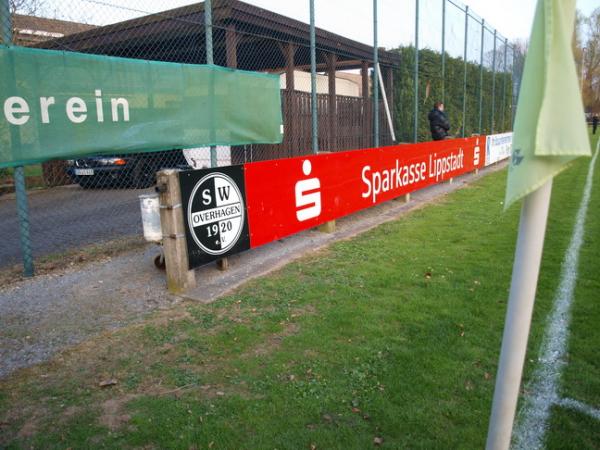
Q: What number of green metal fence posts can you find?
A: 11